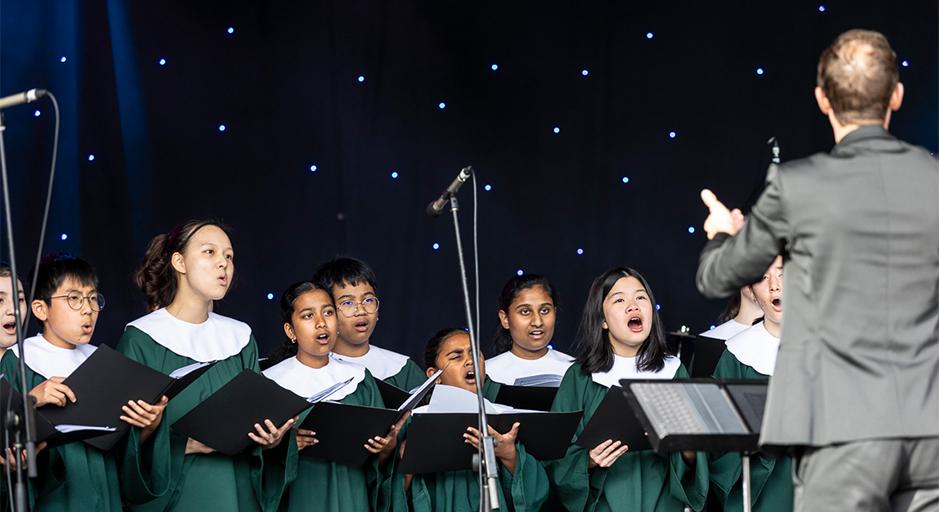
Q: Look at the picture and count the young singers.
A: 10